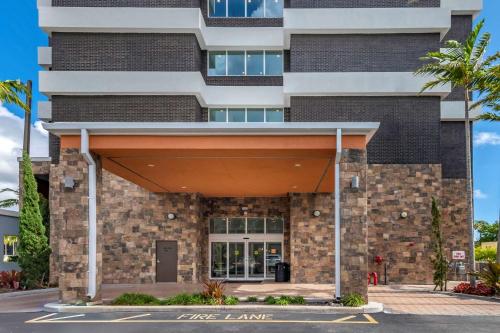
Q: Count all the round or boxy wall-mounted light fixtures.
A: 5